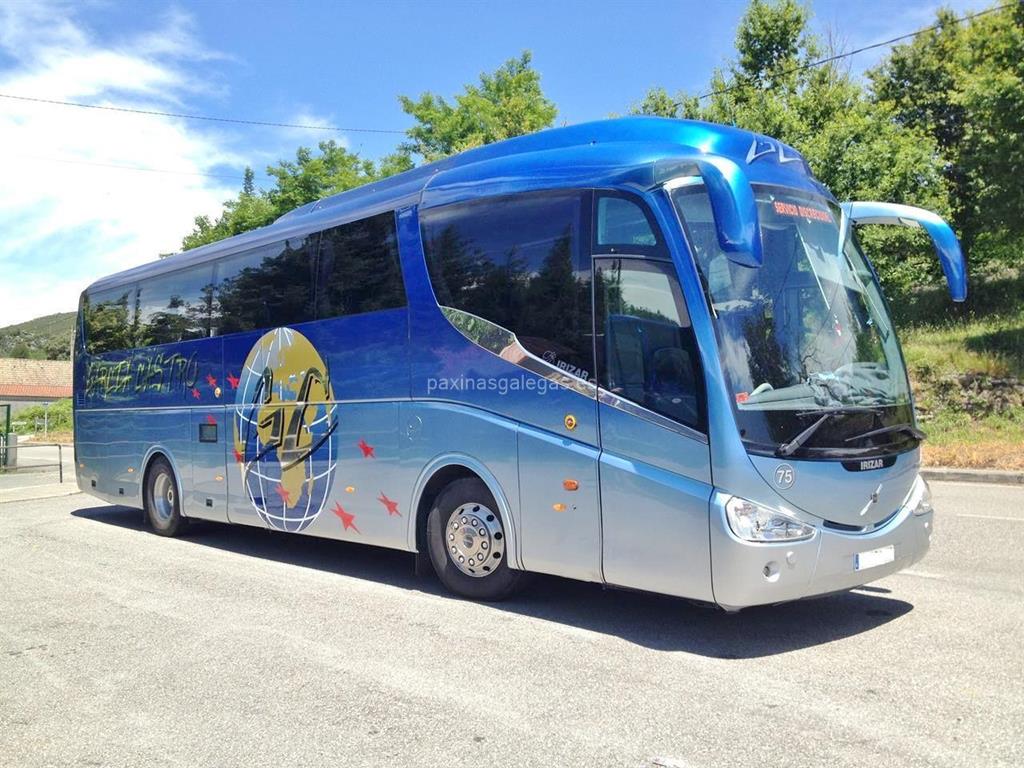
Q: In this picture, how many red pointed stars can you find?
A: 9